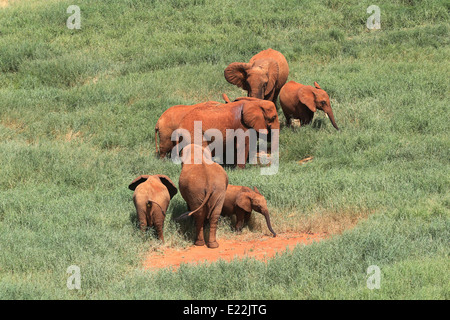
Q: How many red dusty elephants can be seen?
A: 7